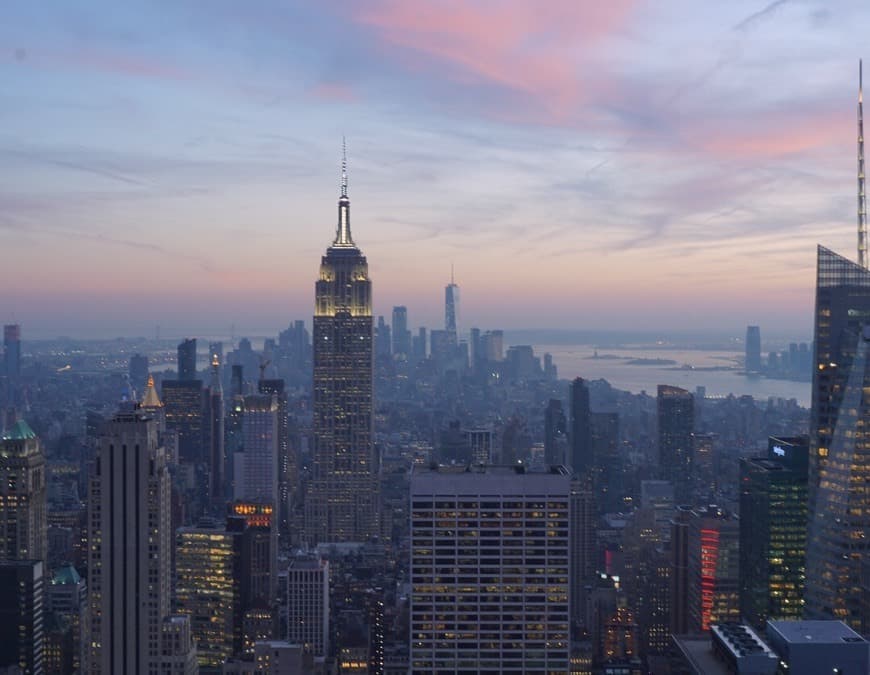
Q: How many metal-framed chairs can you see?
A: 0